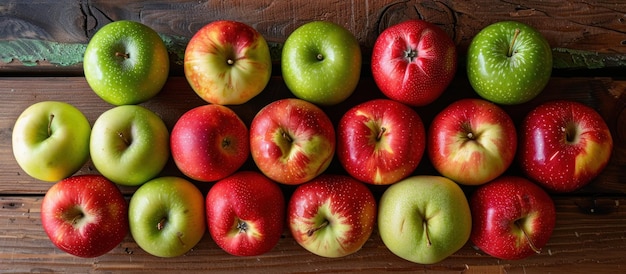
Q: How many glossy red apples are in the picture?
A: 11